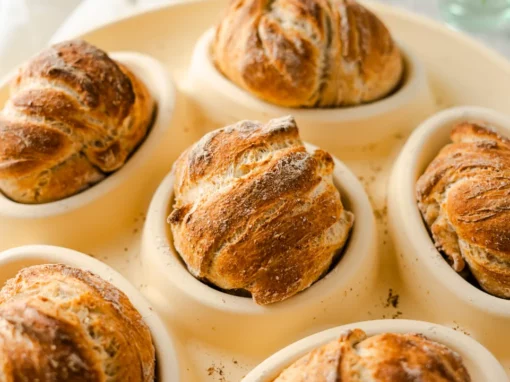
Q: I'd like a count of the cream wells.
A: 6